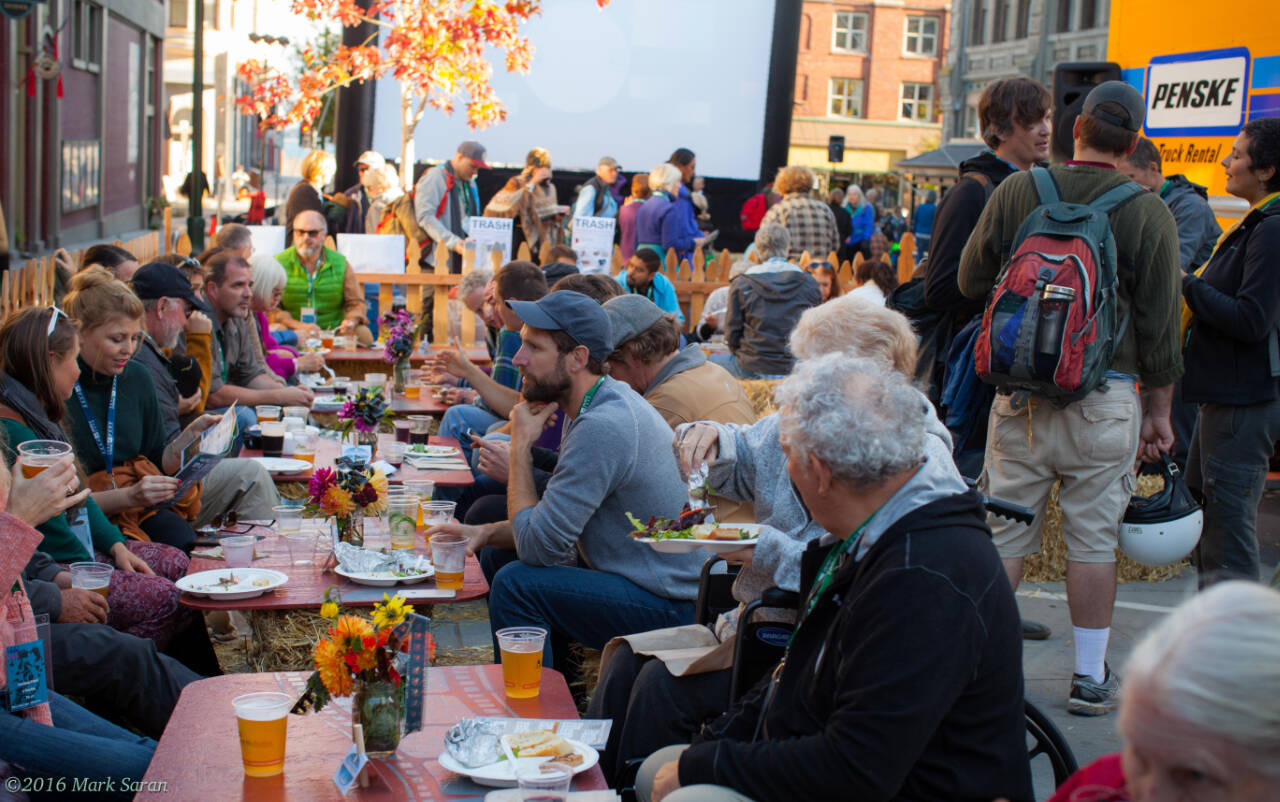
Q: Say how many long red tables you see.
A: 5